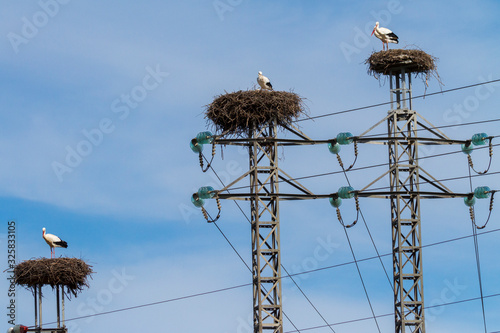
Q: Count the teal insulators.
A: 12